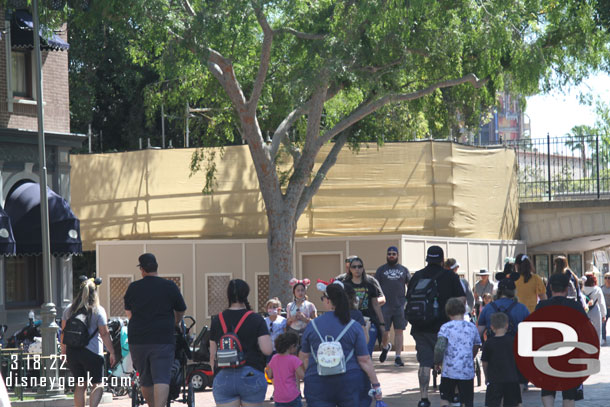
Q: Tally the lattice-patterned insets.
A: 4